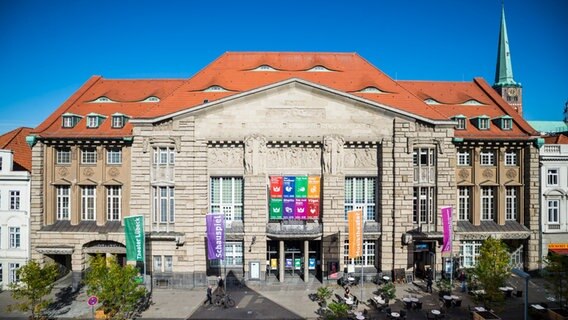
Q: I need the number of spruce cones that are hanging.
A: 0